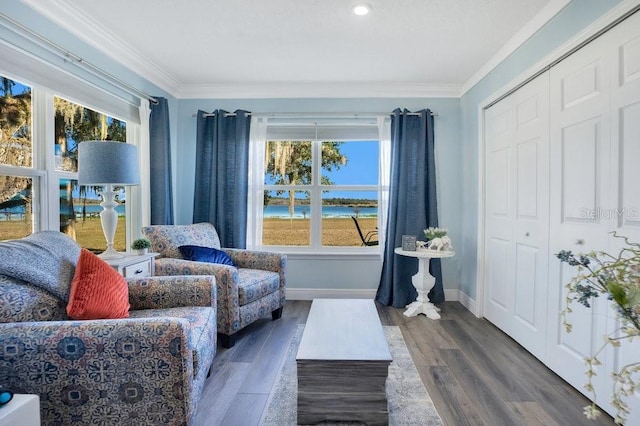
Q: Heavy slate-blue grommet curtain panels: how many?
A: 3